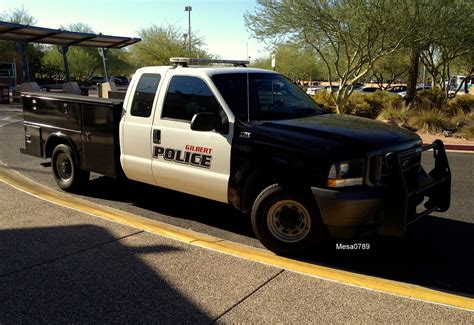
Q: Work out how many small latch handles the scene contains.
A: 4